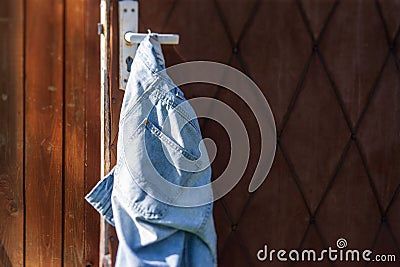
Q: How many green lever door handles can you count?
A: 0